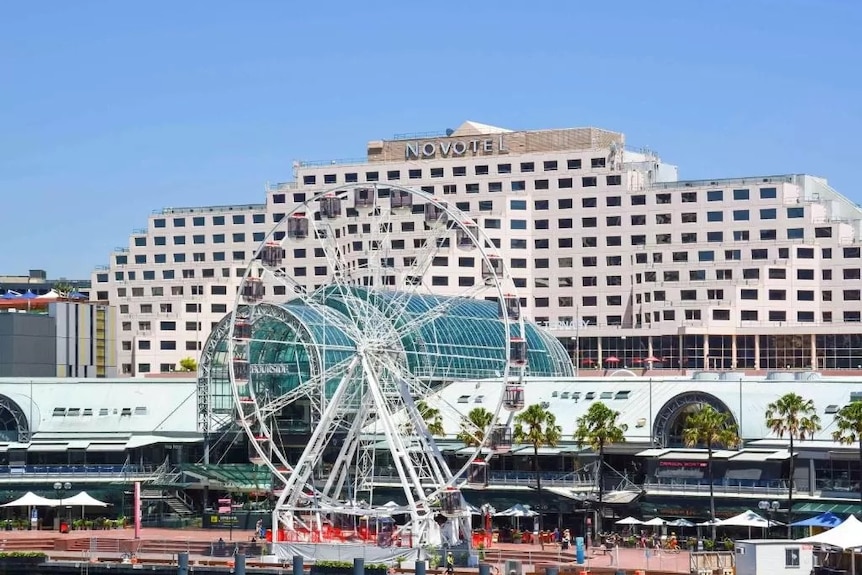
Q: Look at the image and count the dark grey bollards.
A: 8